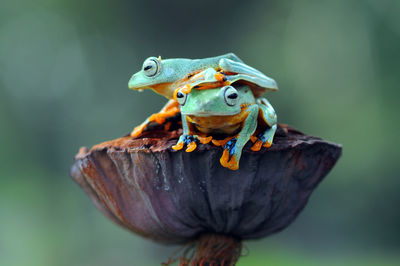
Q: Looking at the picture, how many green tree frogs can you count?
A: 2